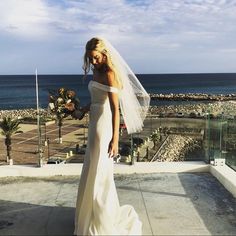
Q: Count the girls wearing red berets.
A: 0